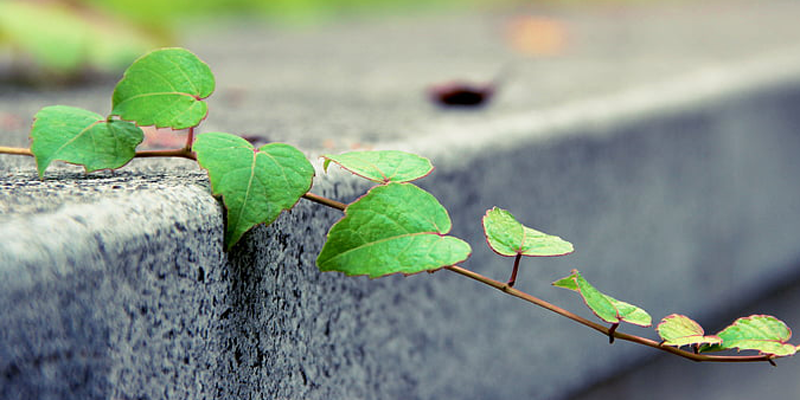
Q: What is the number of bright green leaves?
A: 9